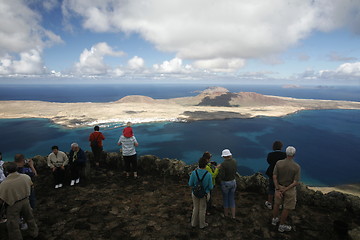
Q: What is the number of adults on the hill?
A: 12